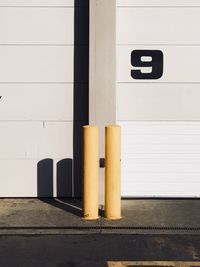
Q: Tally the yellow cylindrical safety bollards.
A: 2